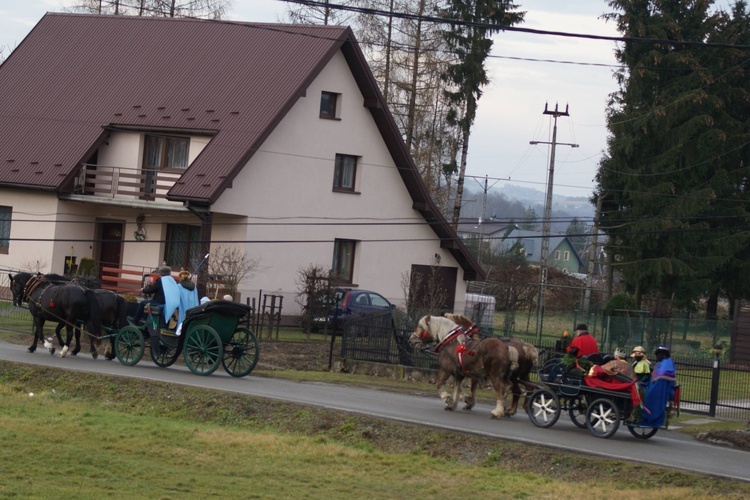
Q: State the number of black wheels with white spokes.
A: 2